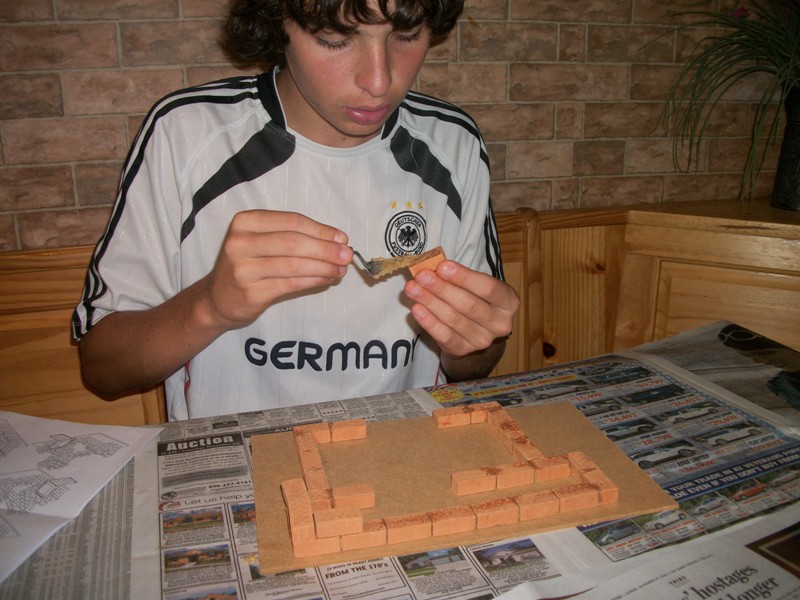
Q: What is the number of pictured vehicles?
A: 14